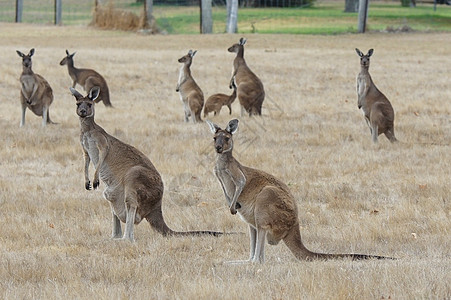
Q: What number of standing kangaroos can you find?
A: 7